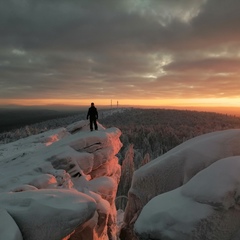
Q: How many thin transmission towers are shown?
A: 2